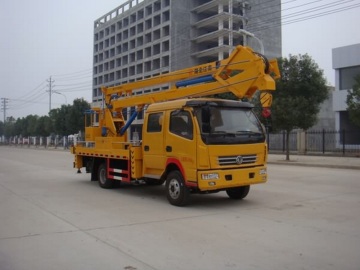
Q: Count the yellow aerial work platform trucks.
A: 1